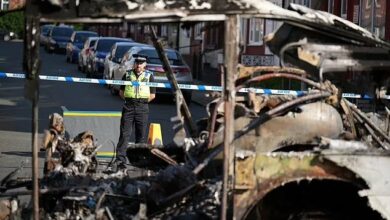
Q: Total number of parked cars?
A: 7